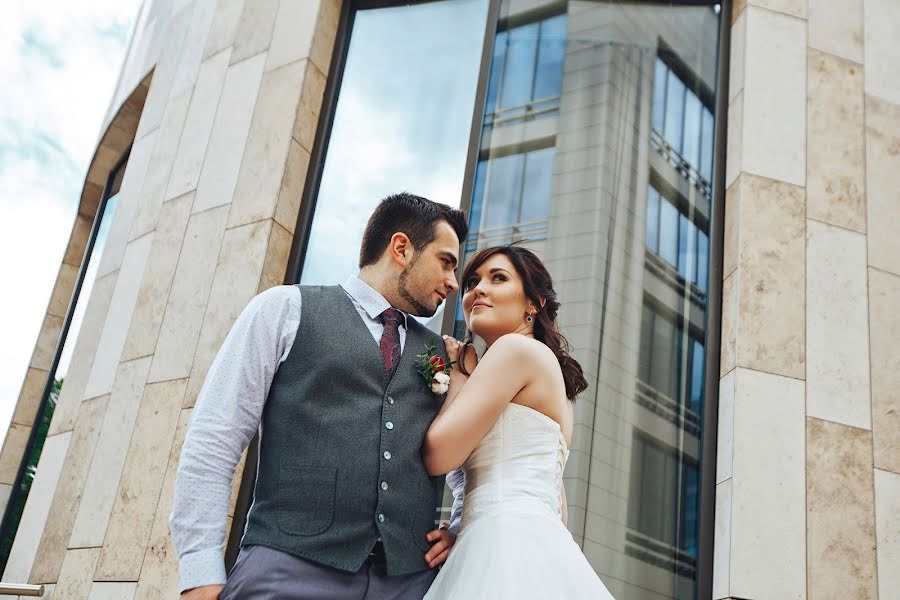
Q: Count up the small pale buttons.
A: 5